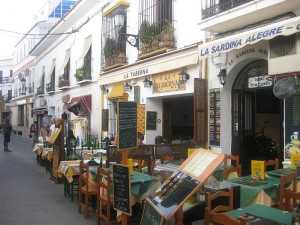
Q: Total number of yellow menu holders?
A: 4